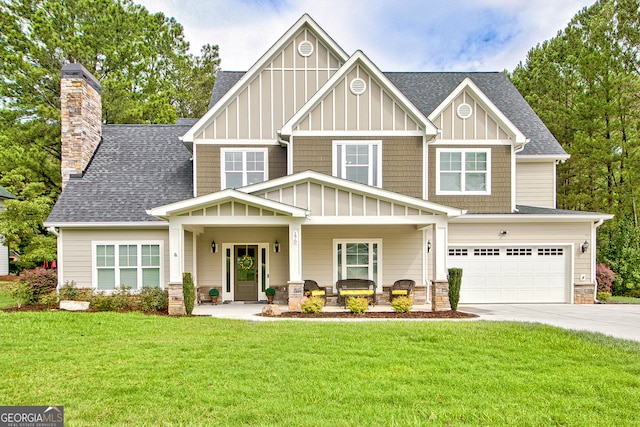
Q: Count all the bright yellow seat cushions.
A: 3